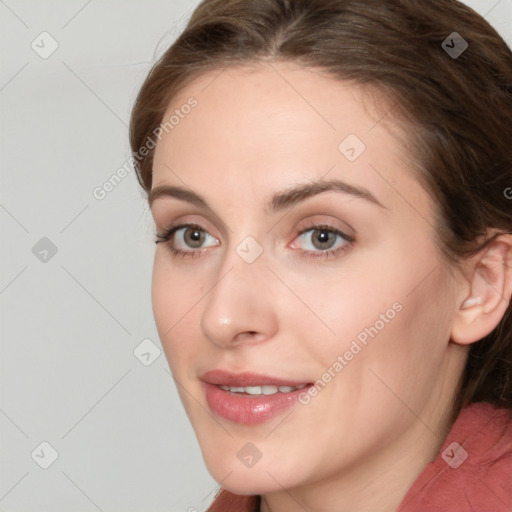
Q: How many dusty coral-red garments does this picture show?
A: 1